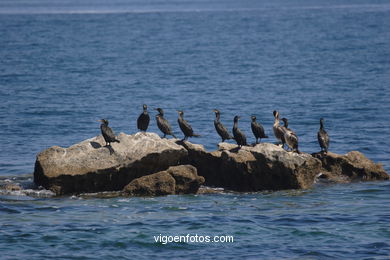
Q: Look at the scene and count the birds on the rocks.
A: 10